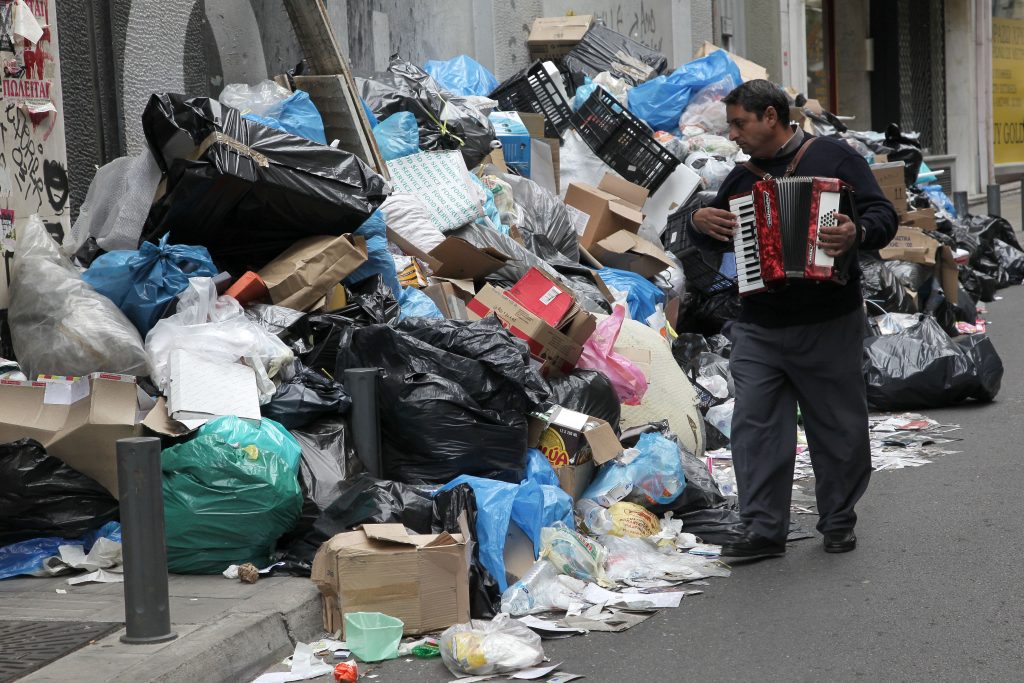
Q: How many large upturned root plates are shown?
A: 0